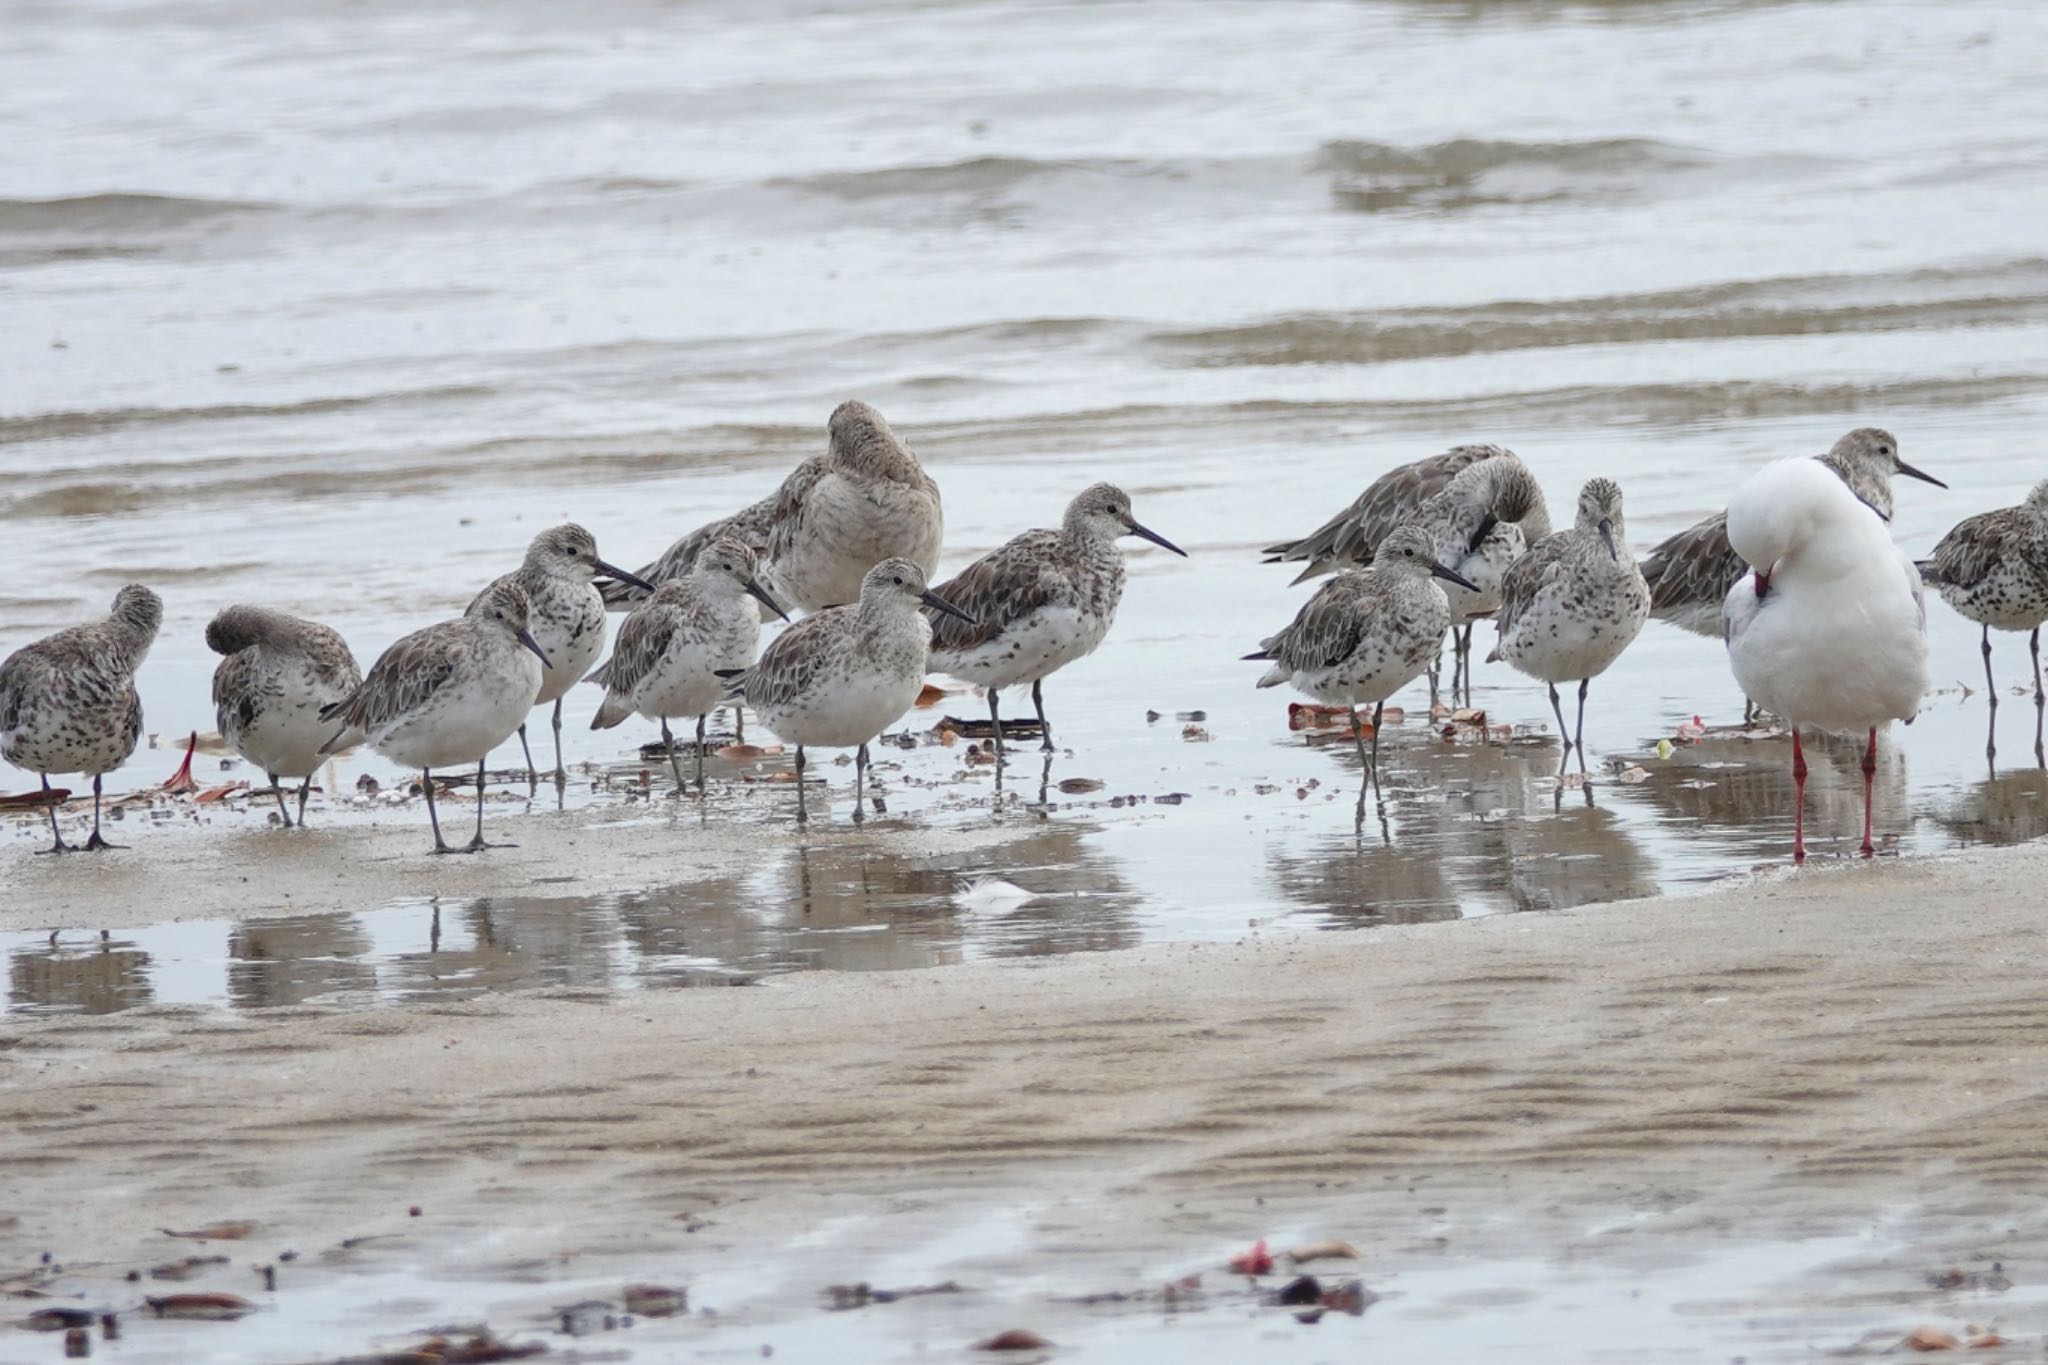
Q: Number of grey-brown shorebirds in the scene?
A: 14